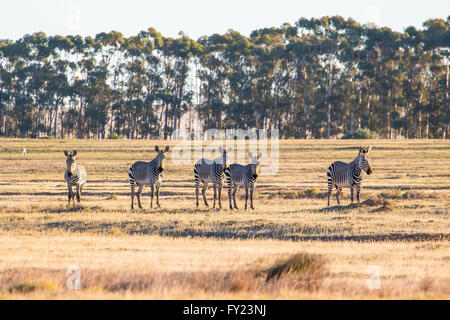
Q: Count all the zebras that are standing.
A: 5